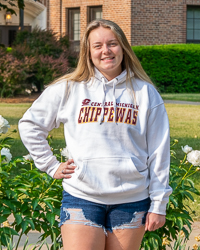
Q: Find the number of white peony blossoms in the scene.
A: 6